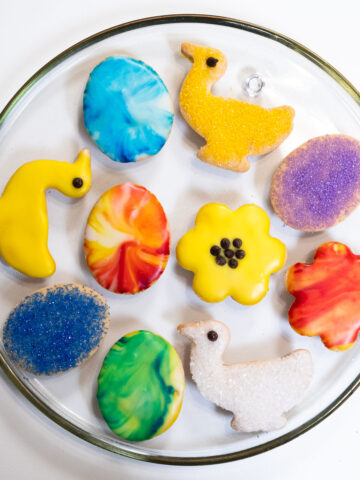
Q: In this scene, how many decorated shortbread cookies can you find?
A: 10